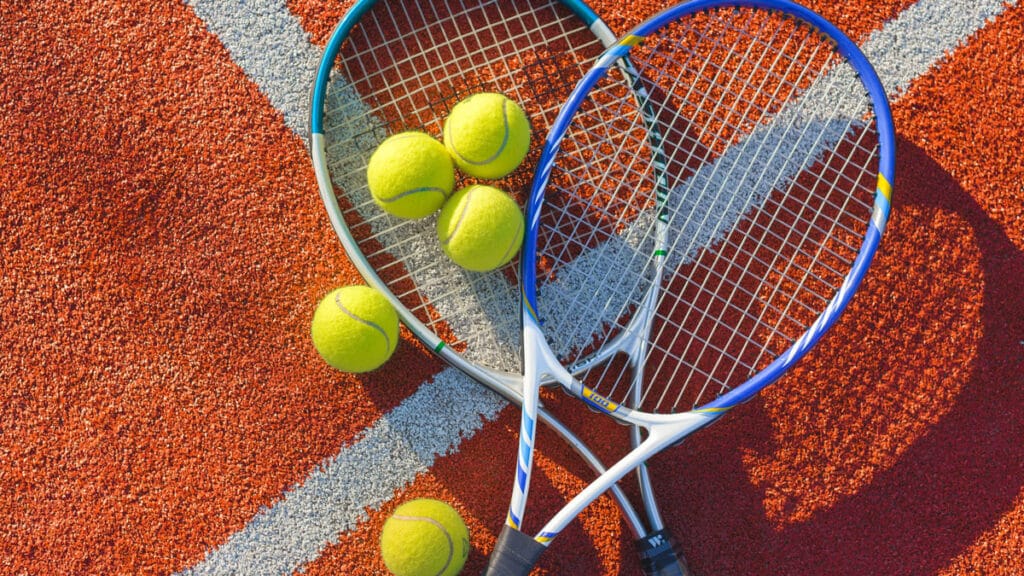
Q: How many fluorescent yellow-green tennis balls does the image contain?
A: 5